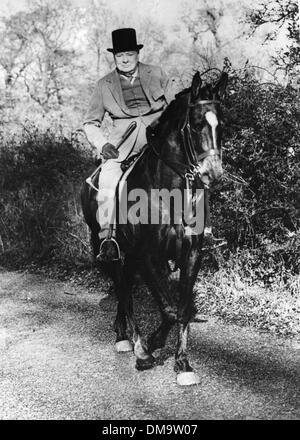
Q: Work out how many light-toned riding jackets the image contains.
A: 1